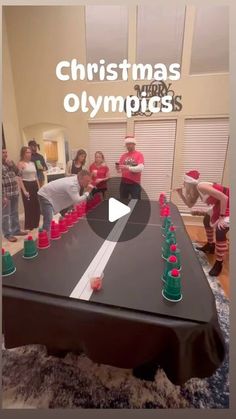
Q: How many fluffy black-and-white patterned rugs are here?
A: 1